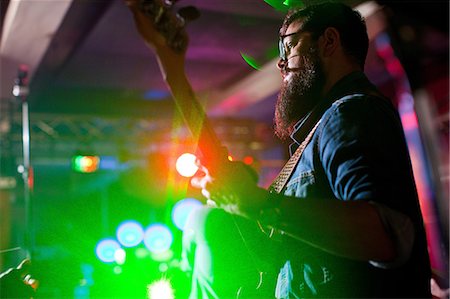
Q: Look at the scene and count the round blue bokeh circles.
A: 4